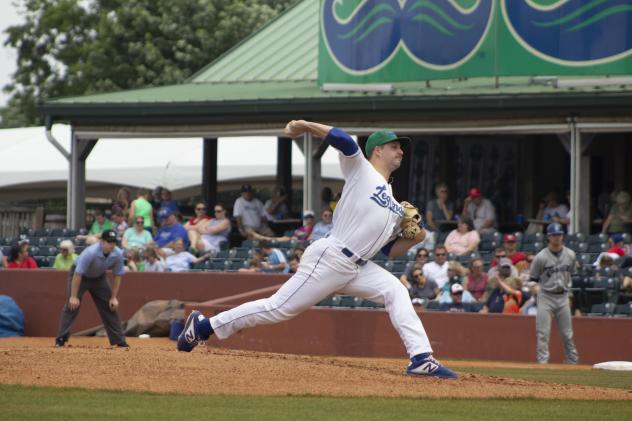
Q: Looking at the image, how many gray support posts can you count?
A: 3